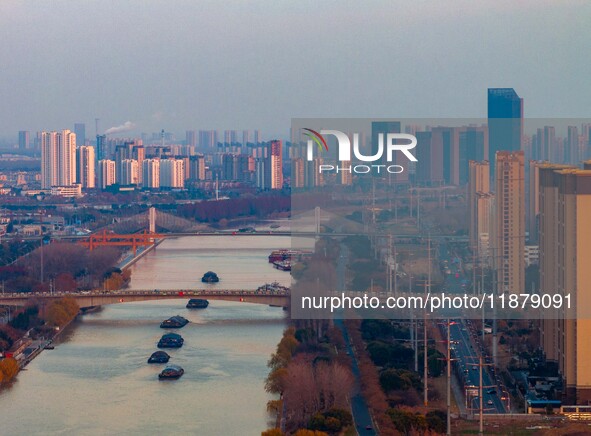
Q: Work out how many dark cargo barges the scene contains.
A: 6